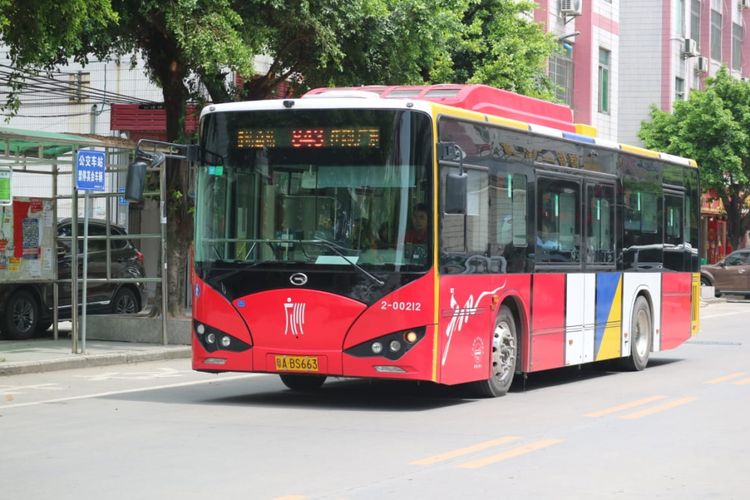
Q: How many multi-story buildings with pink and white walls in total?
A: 2